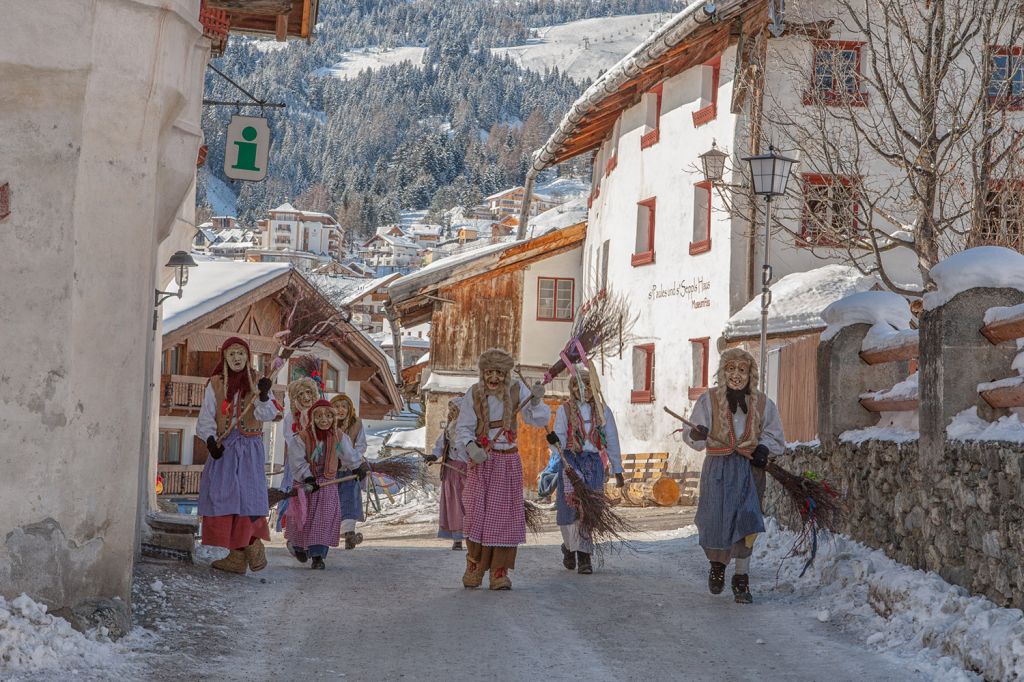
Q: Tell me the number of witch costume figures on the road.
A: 8